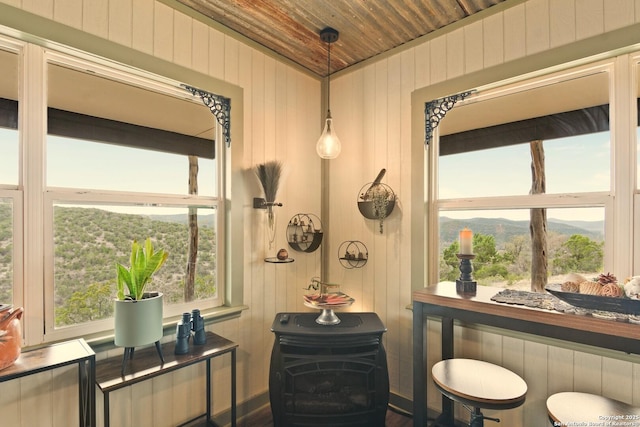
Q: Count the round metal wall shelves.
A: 3